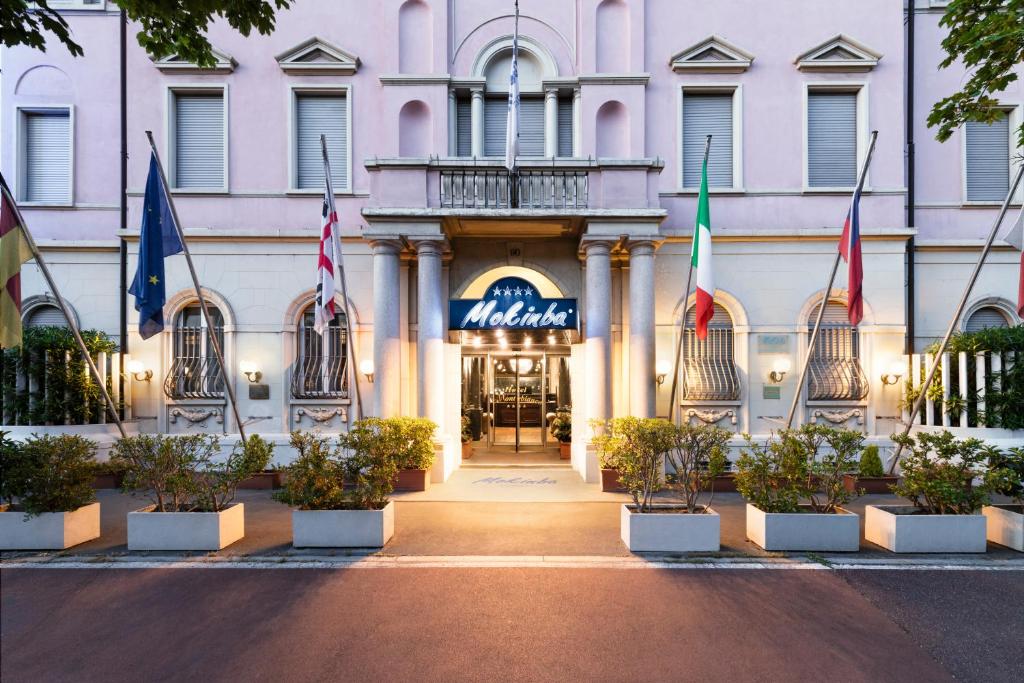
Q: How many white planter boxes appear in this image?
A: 7